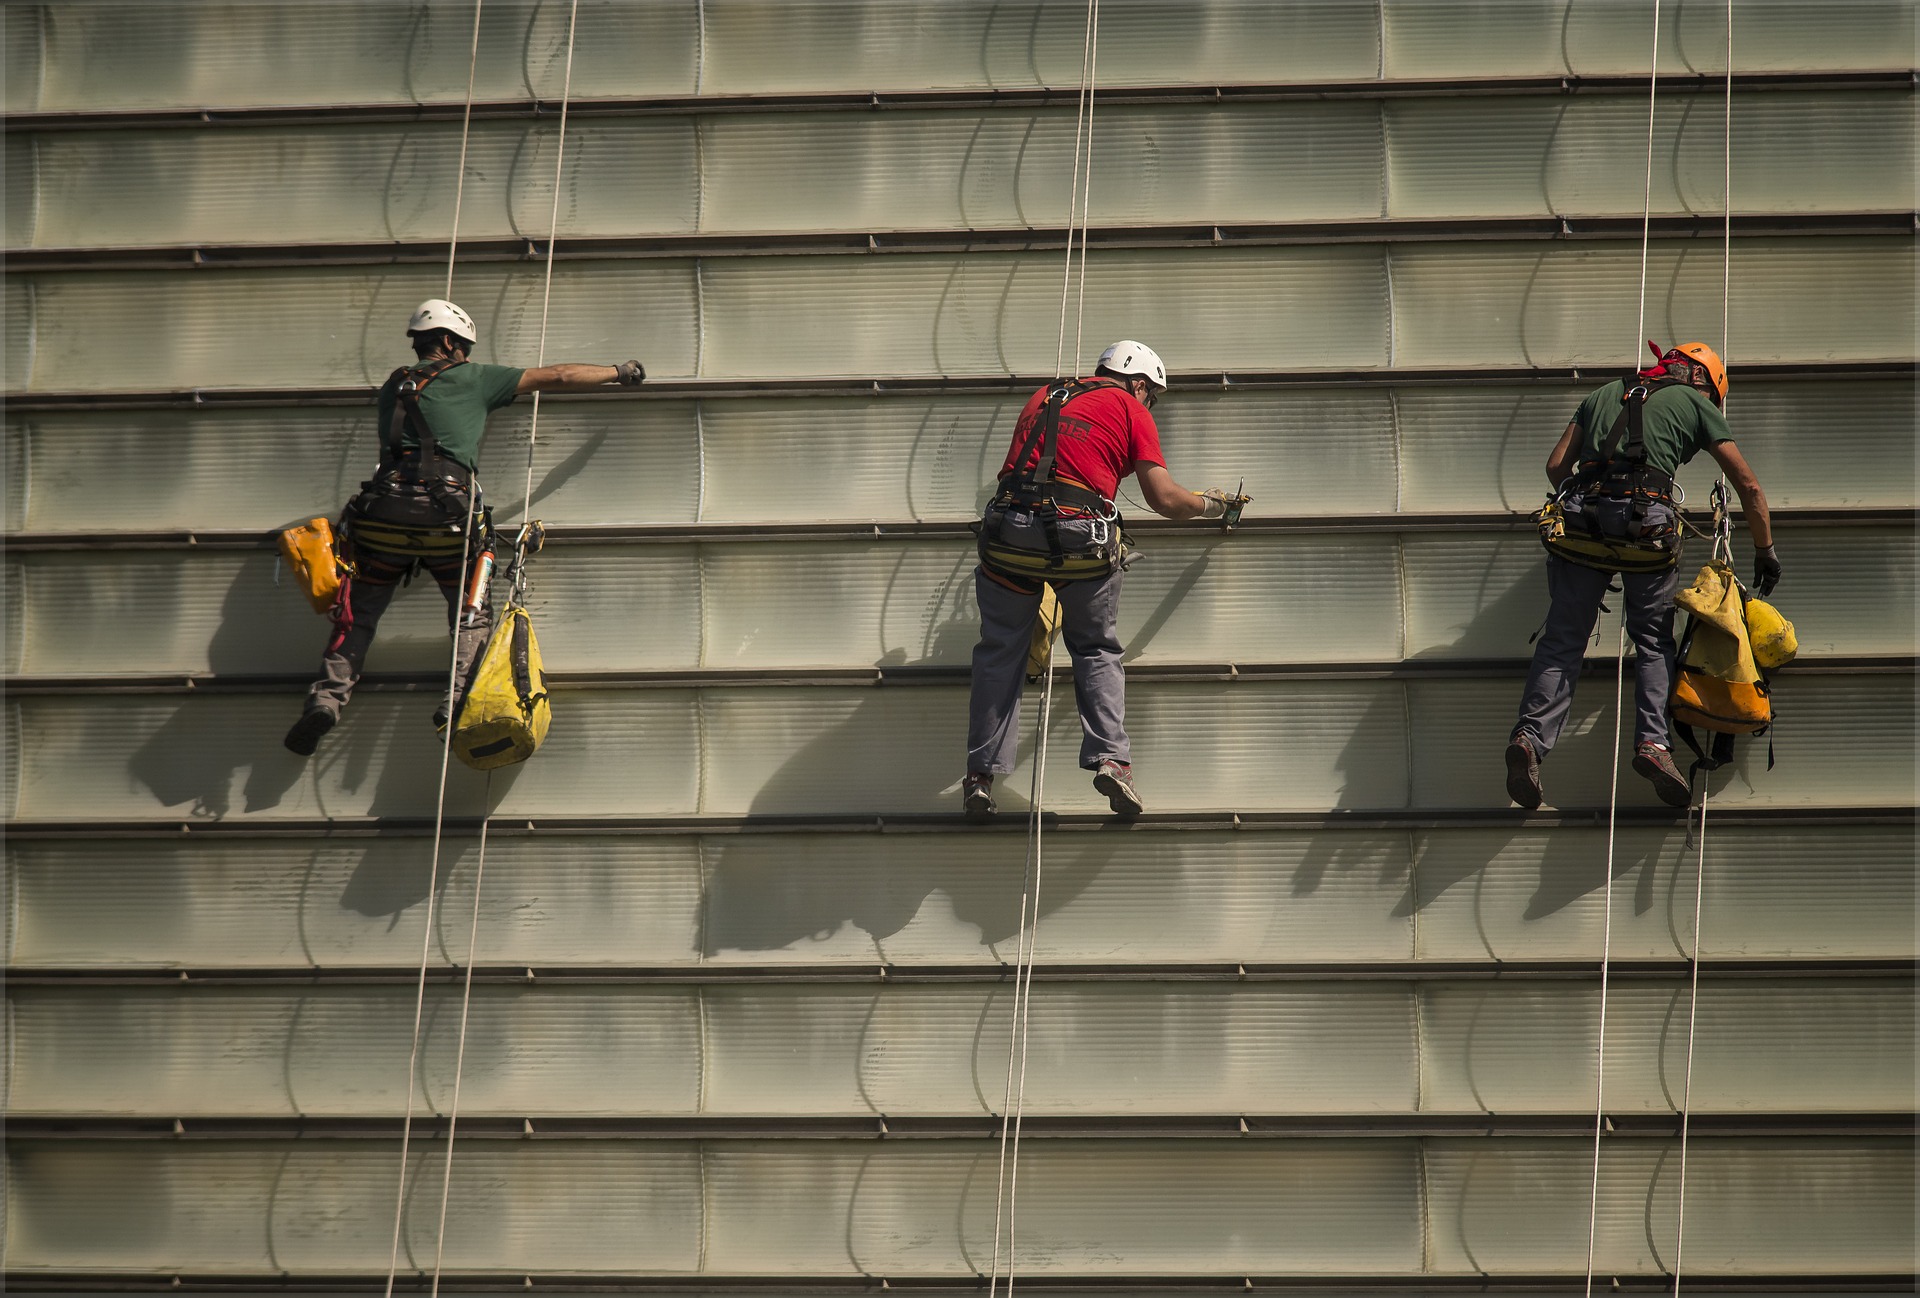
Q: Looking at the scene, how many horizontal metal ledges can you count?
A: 9